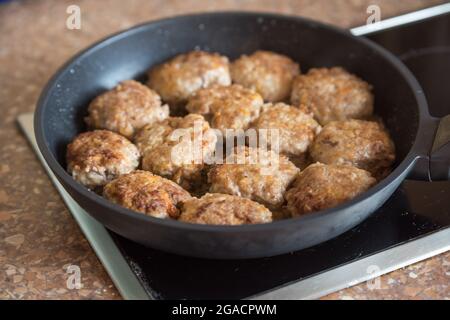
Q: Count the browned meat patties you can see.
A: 13